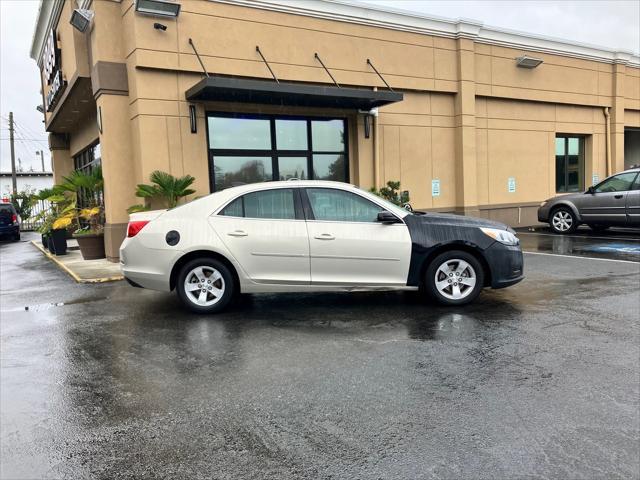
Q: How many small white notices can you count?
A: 3